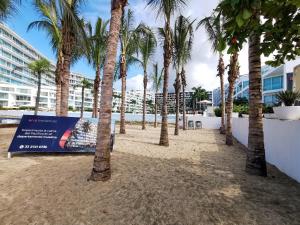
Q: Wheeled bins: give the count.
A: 2